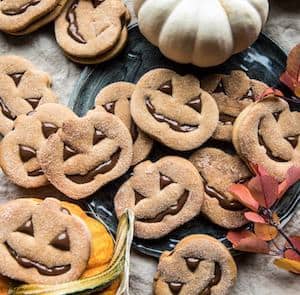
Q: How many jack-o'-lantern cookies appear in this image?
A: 13